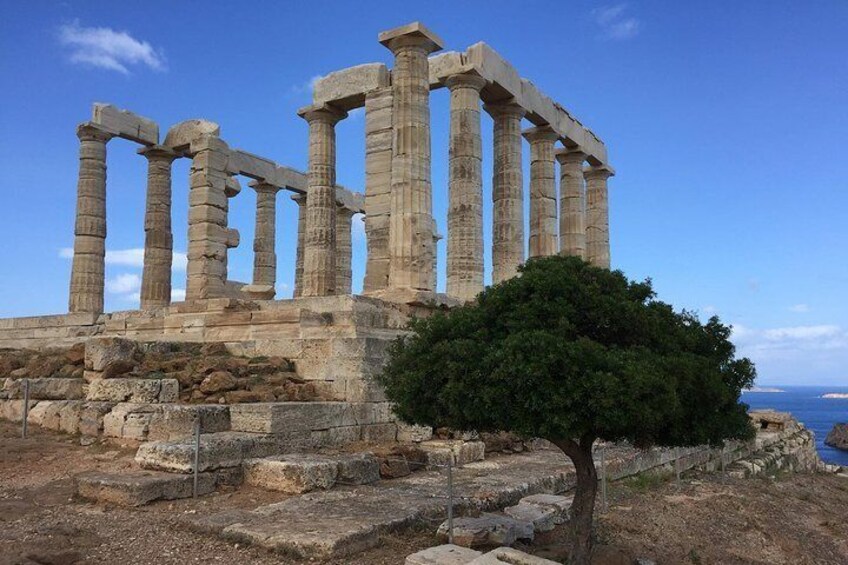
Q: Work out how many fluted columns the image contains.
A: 12